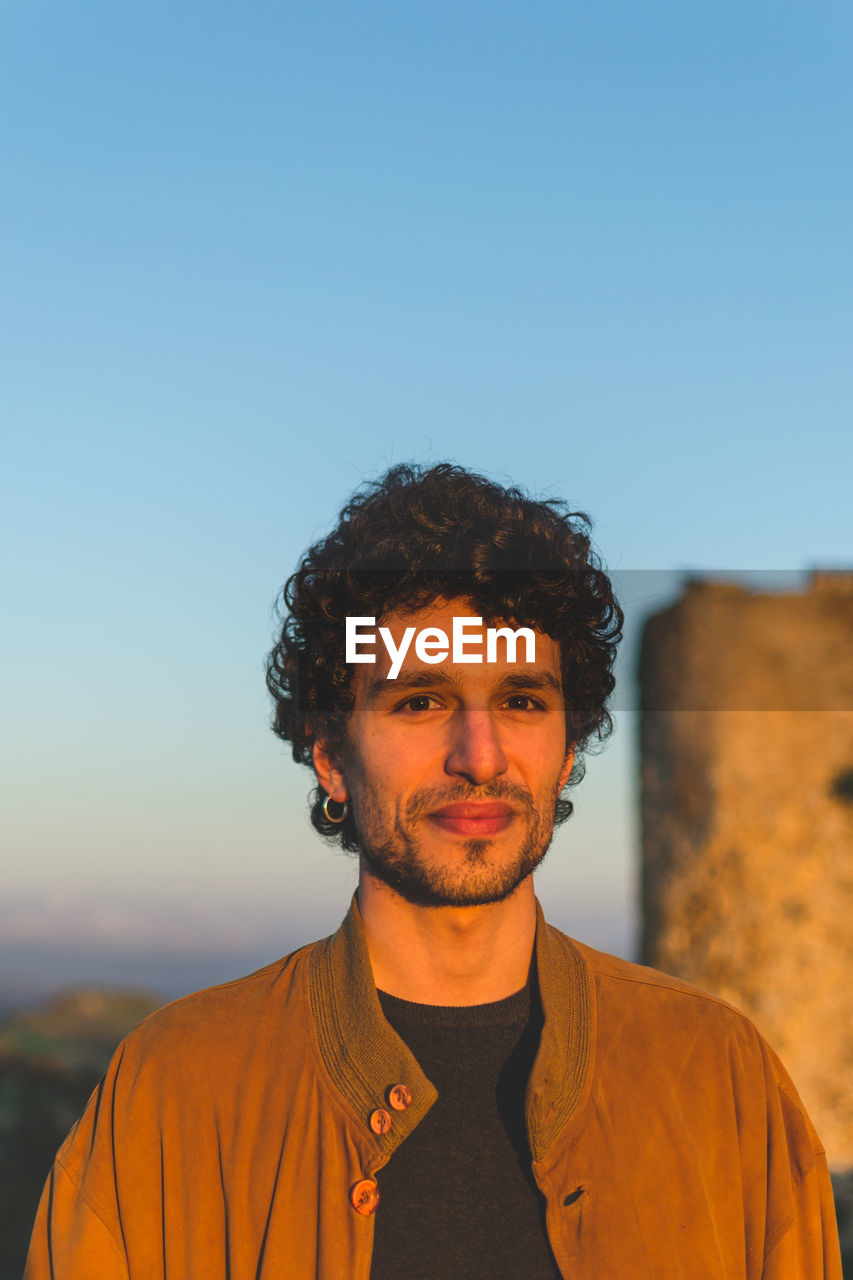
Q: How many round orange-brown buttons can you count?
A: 3